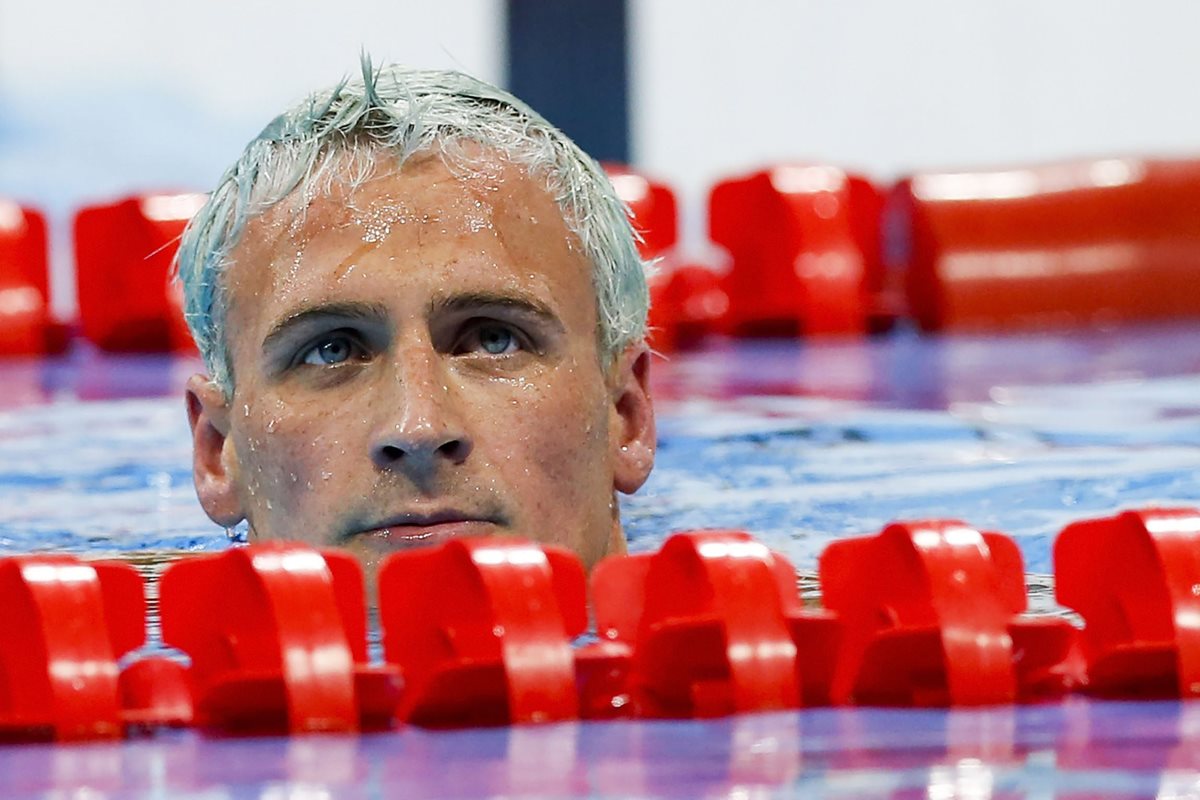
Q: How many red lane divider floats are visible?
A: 11